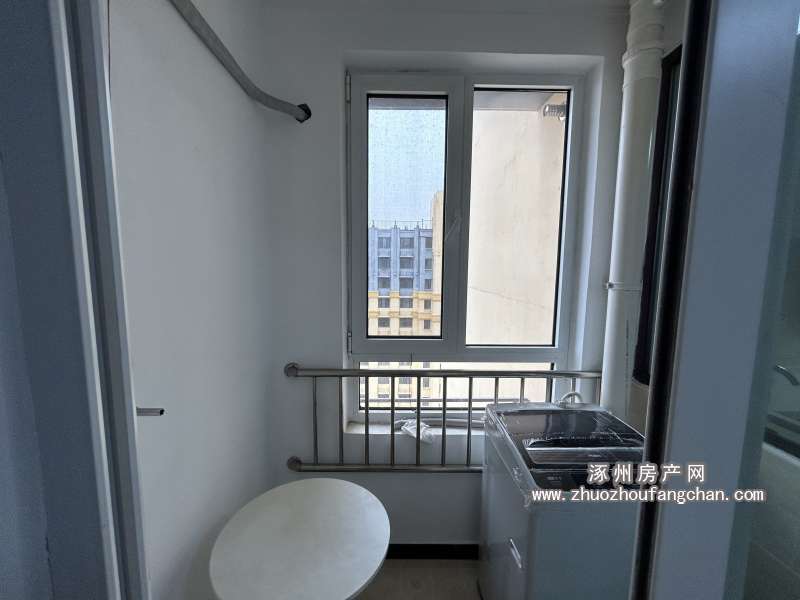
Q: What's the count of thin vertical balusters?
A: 12